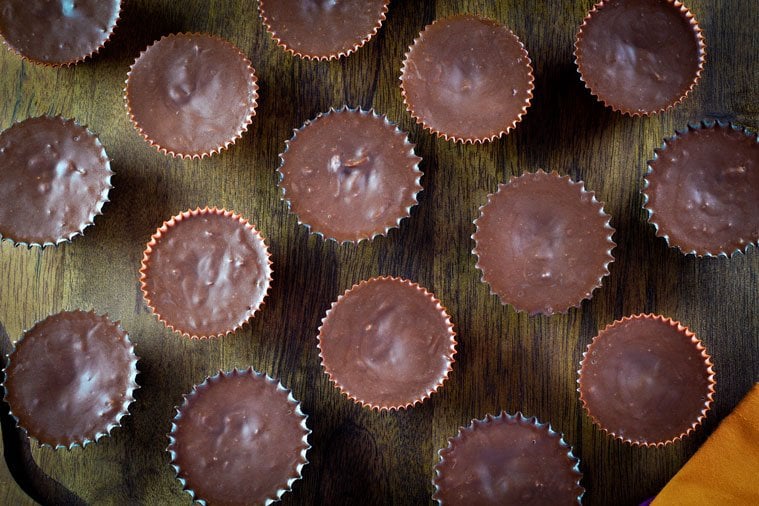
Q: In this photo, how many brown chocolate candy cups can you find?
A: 15